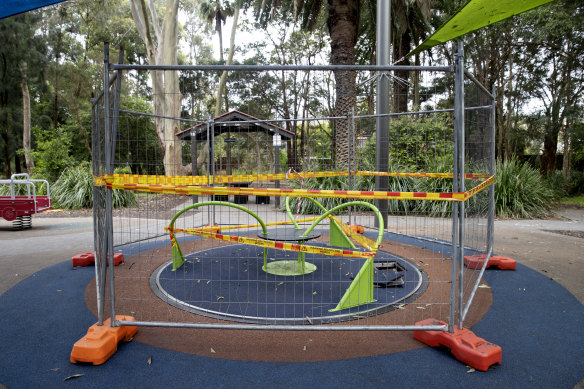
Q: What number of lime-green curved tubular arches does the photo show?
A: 3